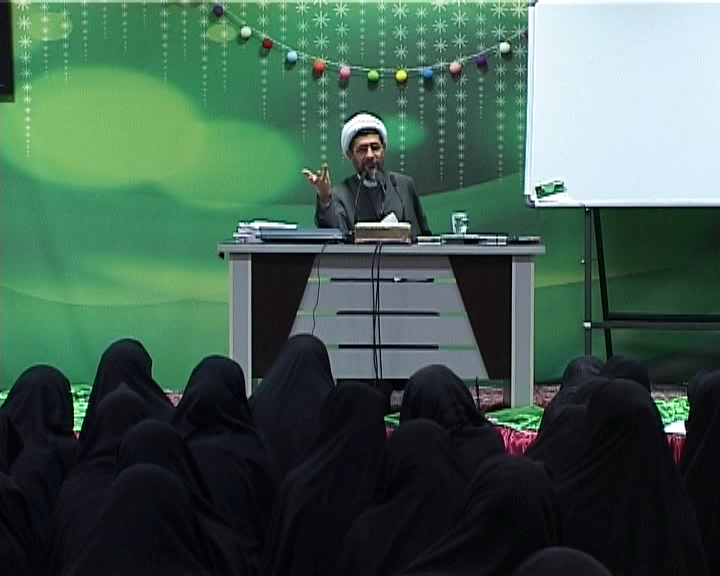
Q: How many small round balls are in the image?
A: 12